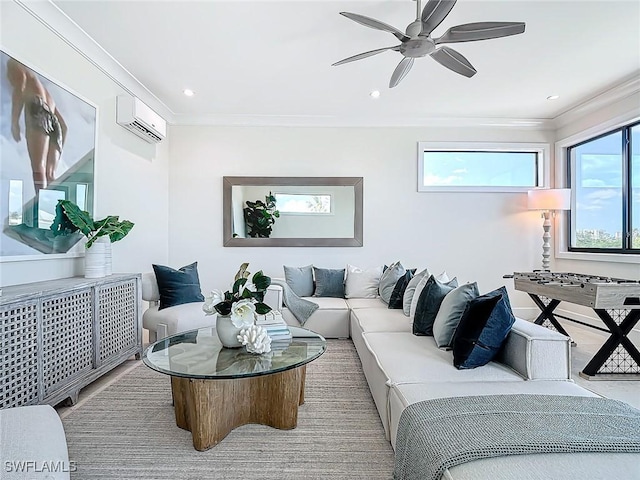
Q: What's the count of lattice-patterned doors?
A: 3